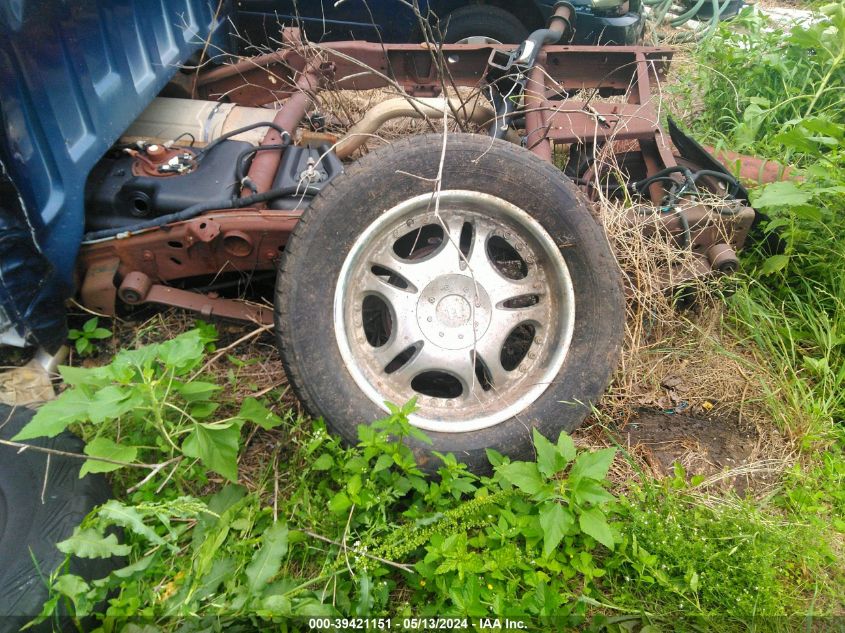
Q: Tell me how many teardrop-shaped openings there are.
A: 5